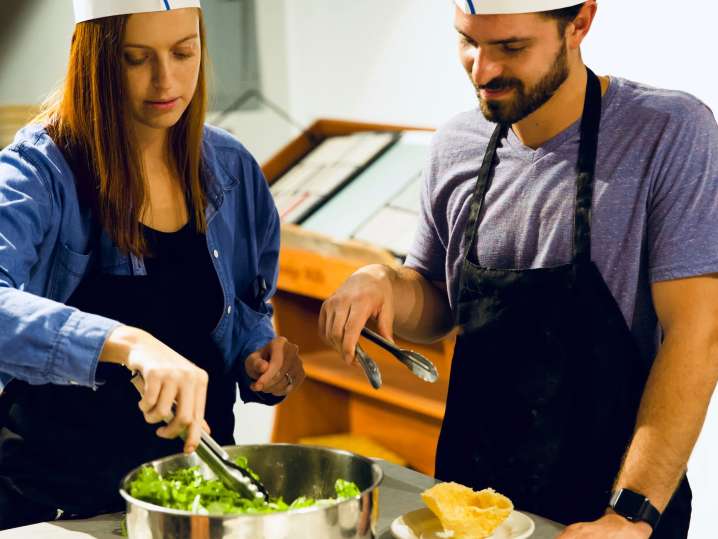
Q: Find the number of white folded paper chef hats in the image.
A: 2